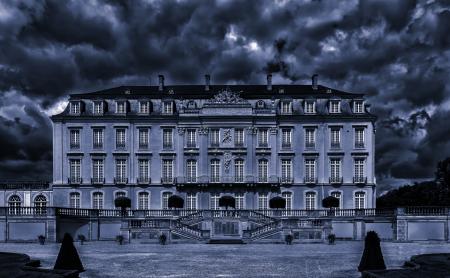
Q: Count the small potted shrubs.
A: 6